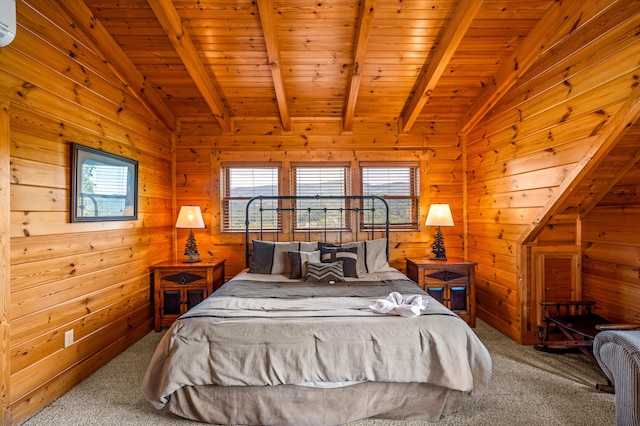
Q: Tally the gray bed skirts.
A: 1